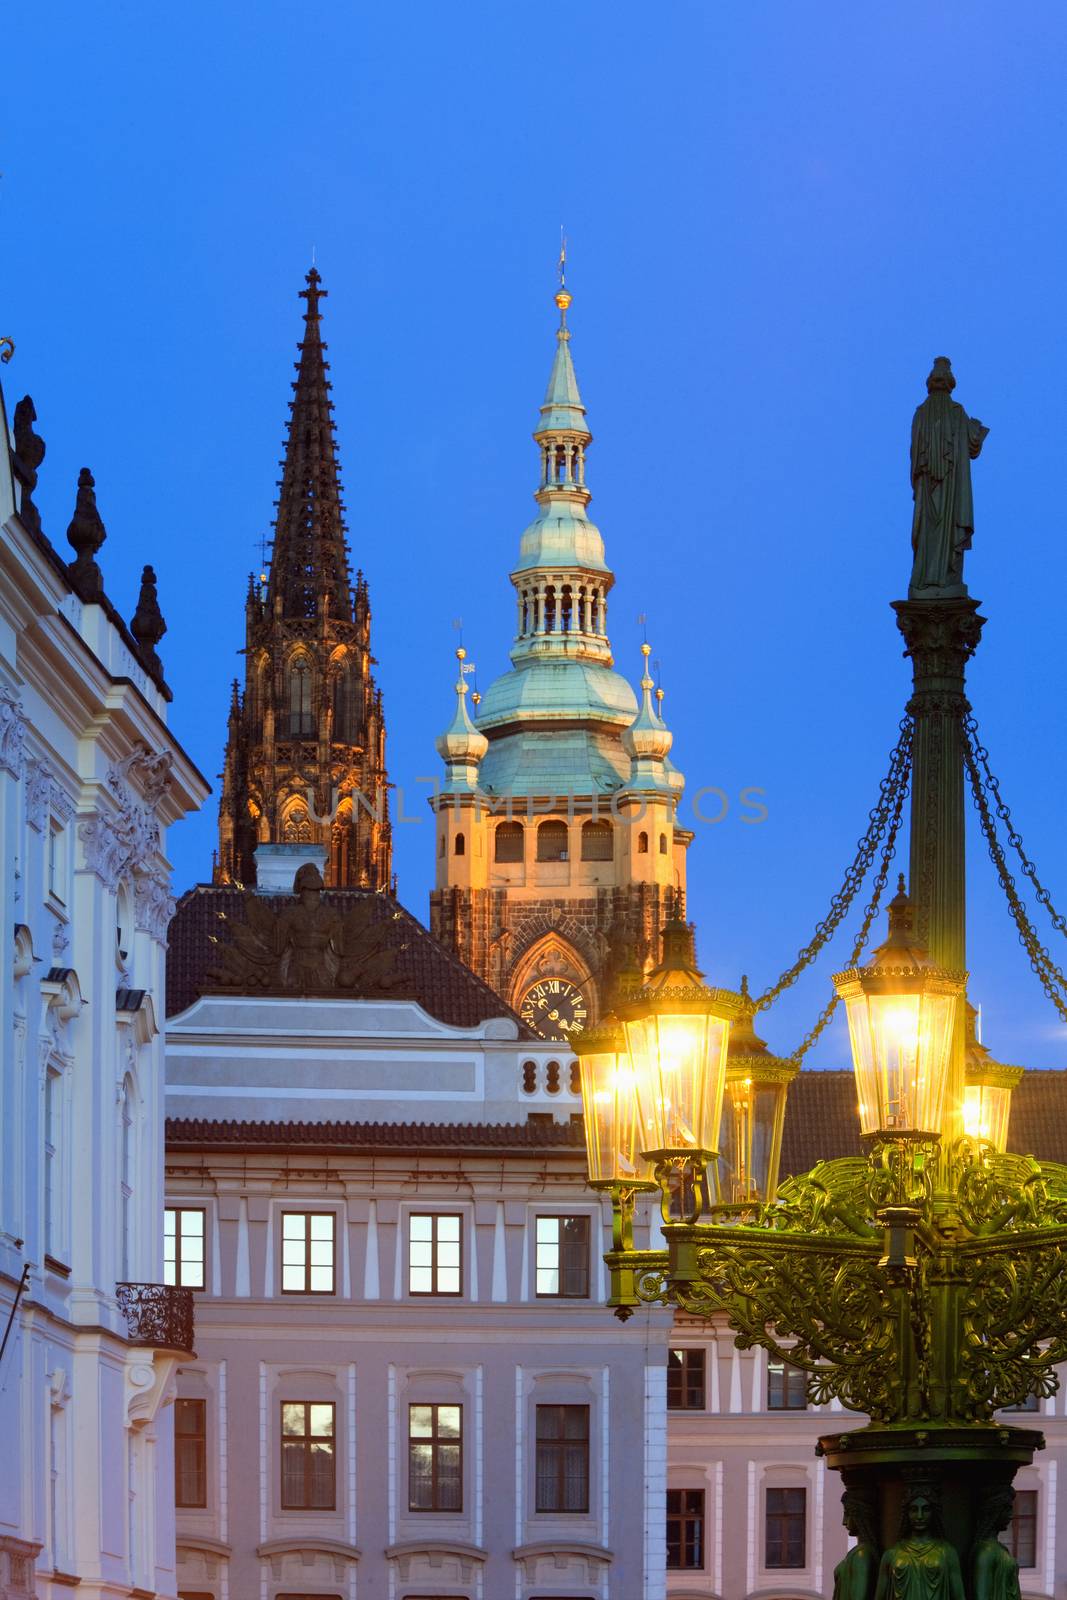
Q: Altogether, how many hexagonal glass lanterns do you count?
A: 5